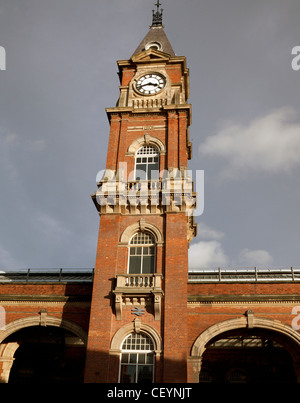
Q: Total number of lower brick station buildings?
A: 2